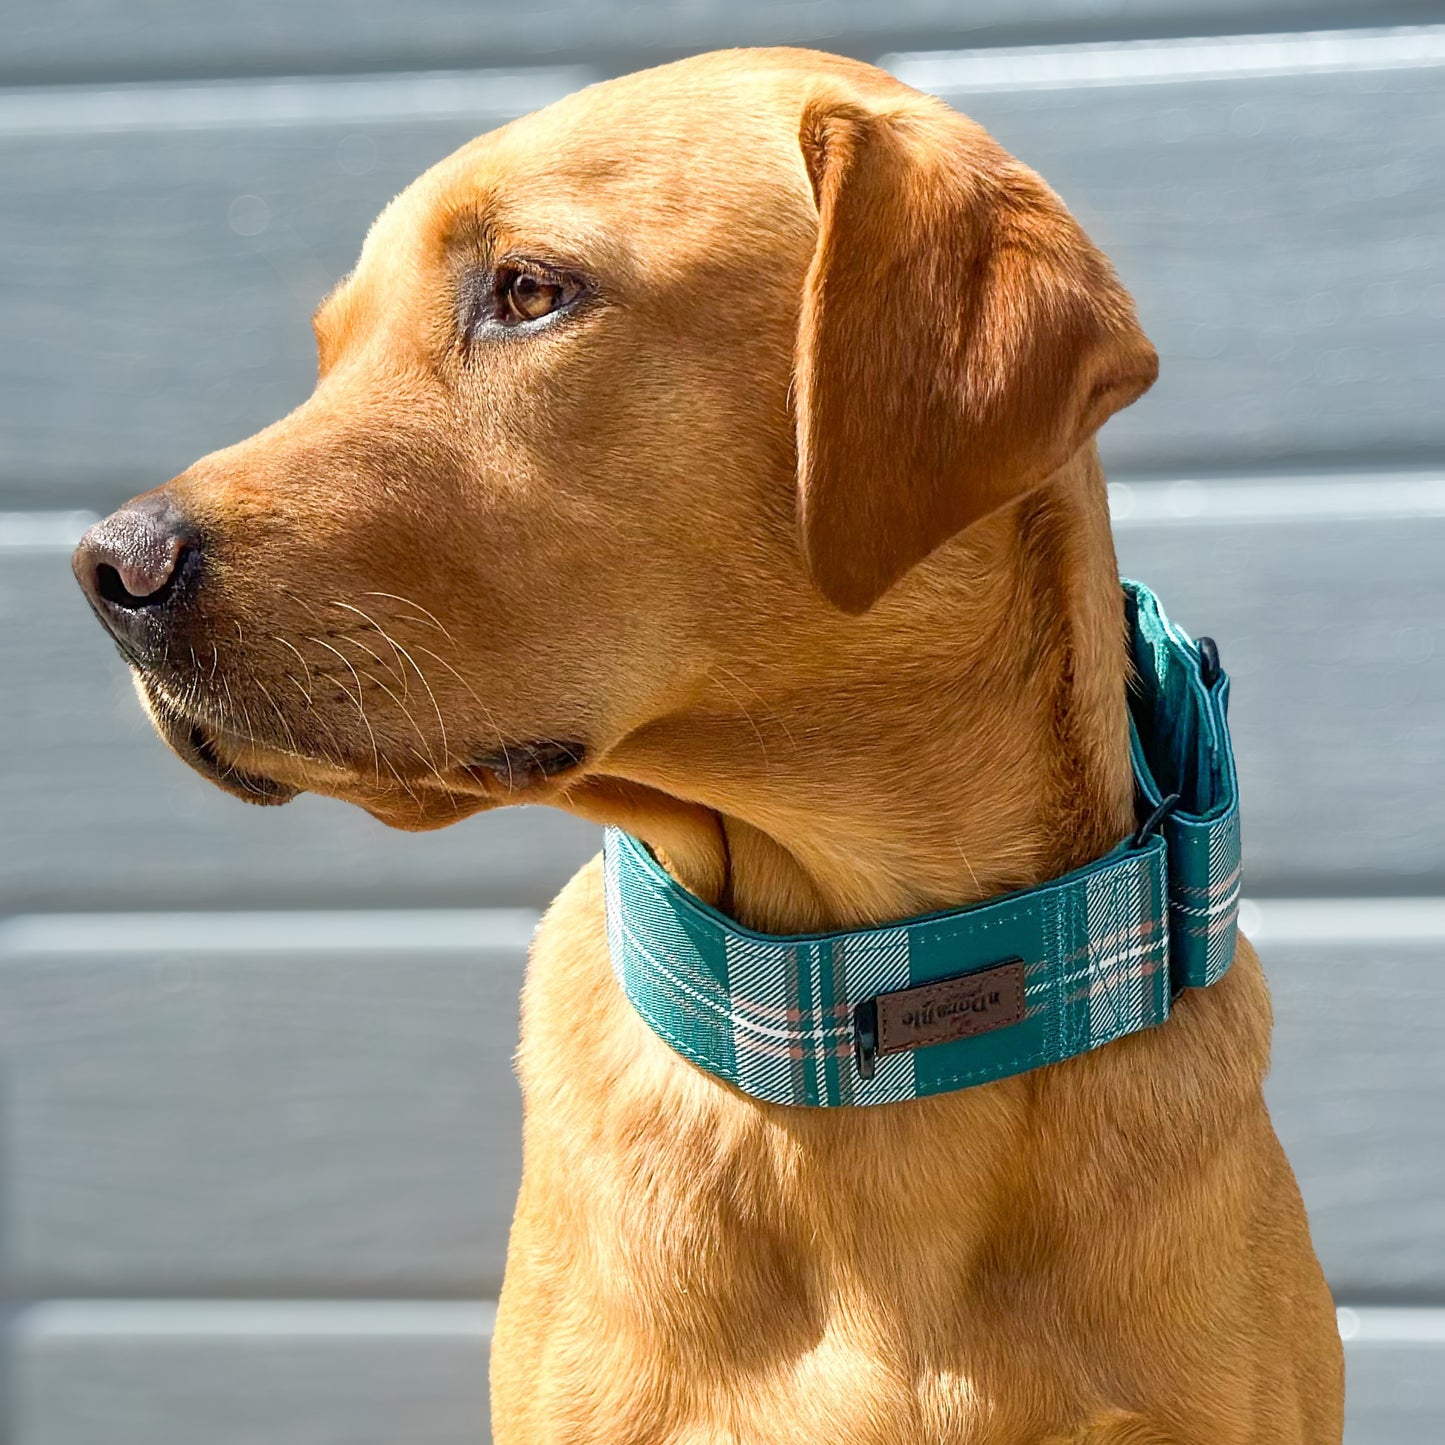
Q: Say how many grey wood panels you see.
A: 5